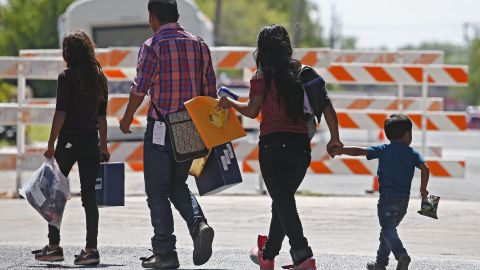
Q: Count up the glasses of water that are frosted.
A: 0